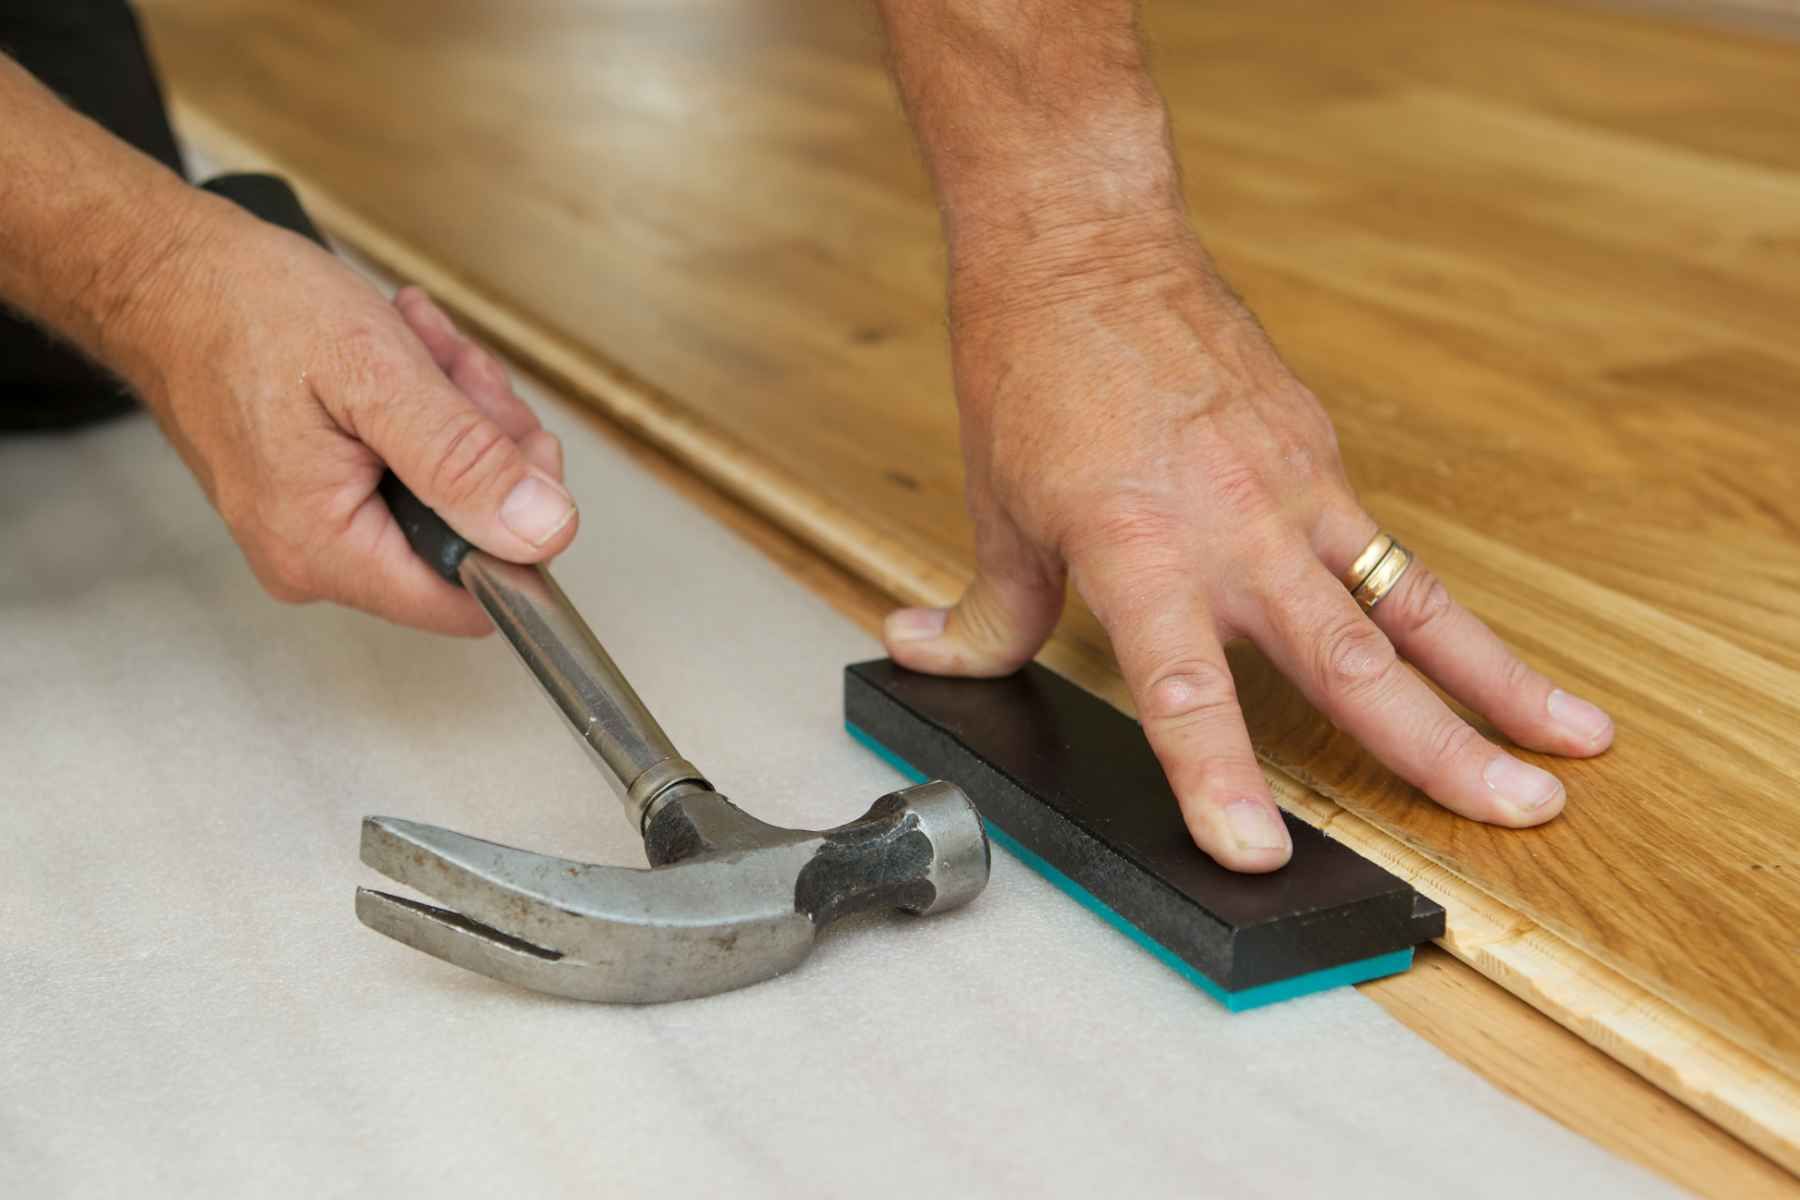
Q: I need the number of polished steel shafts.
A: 1